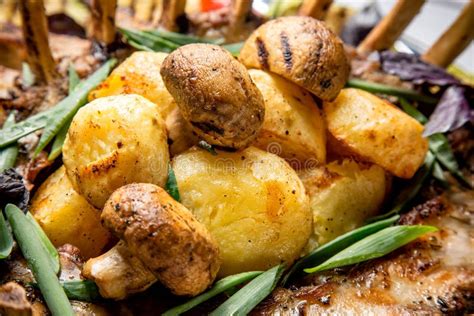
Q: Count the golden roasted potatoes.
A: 7